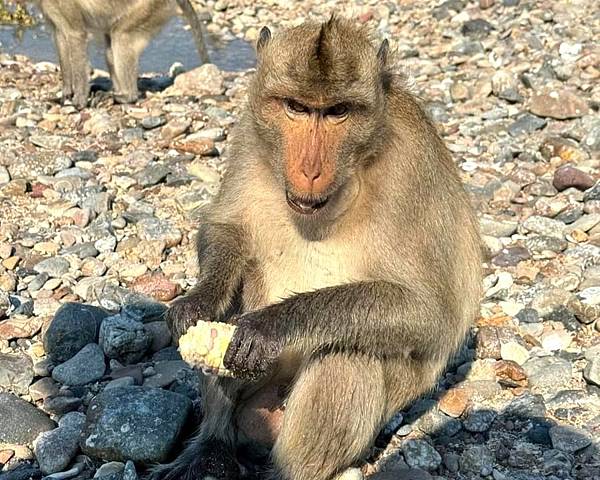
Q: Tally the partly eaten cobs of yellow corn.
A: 1